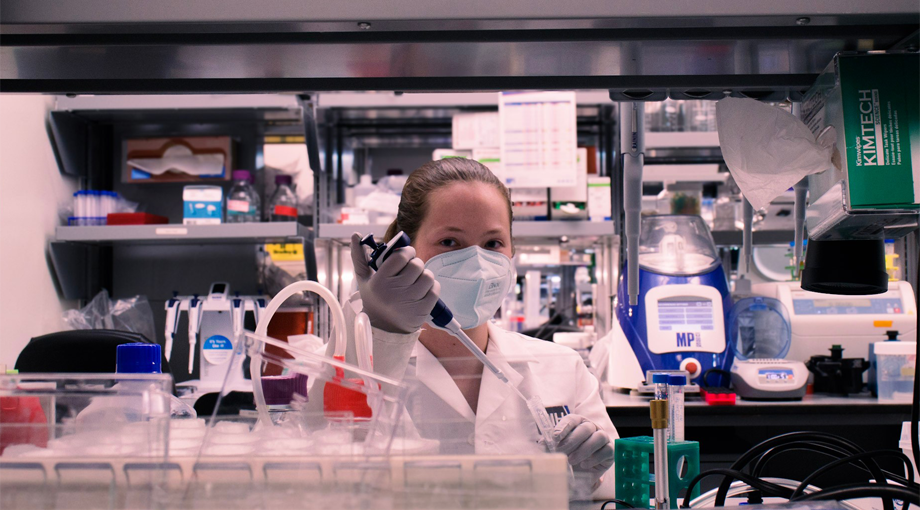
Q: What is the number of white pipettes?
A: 4